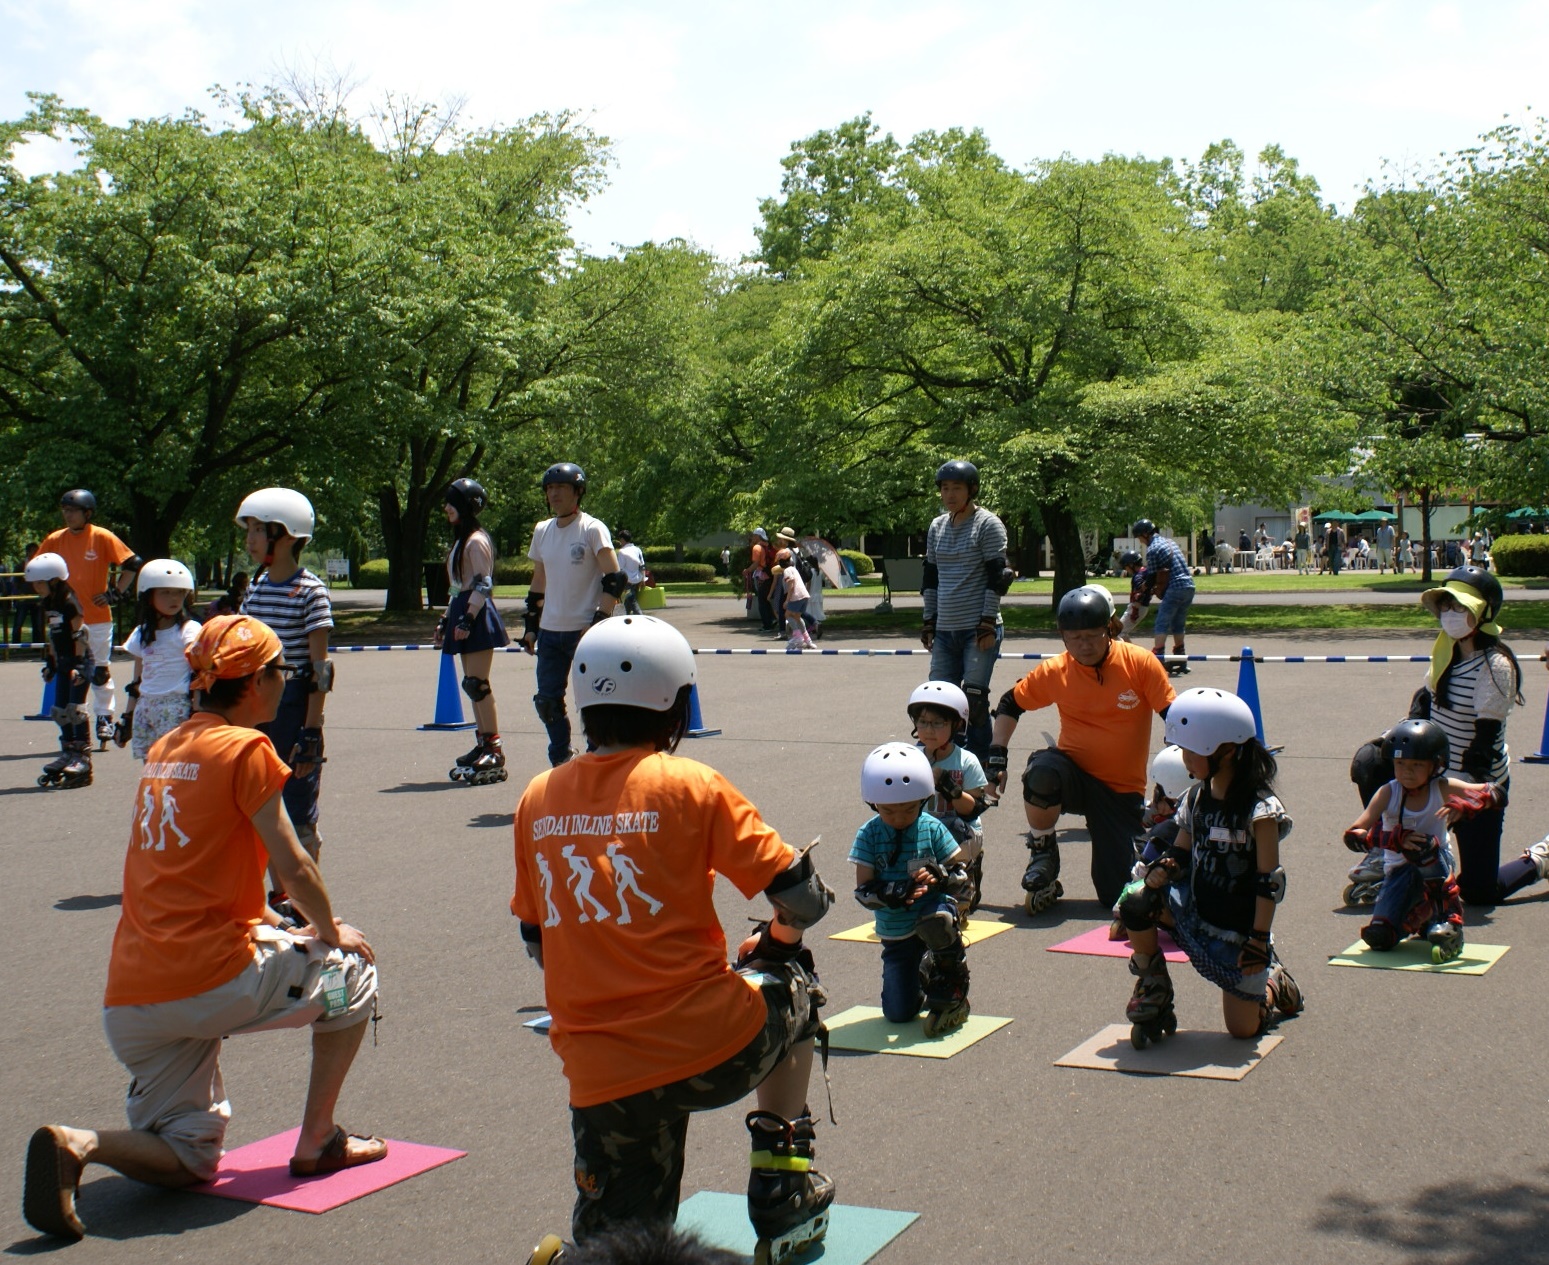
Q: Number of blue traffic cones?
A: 5